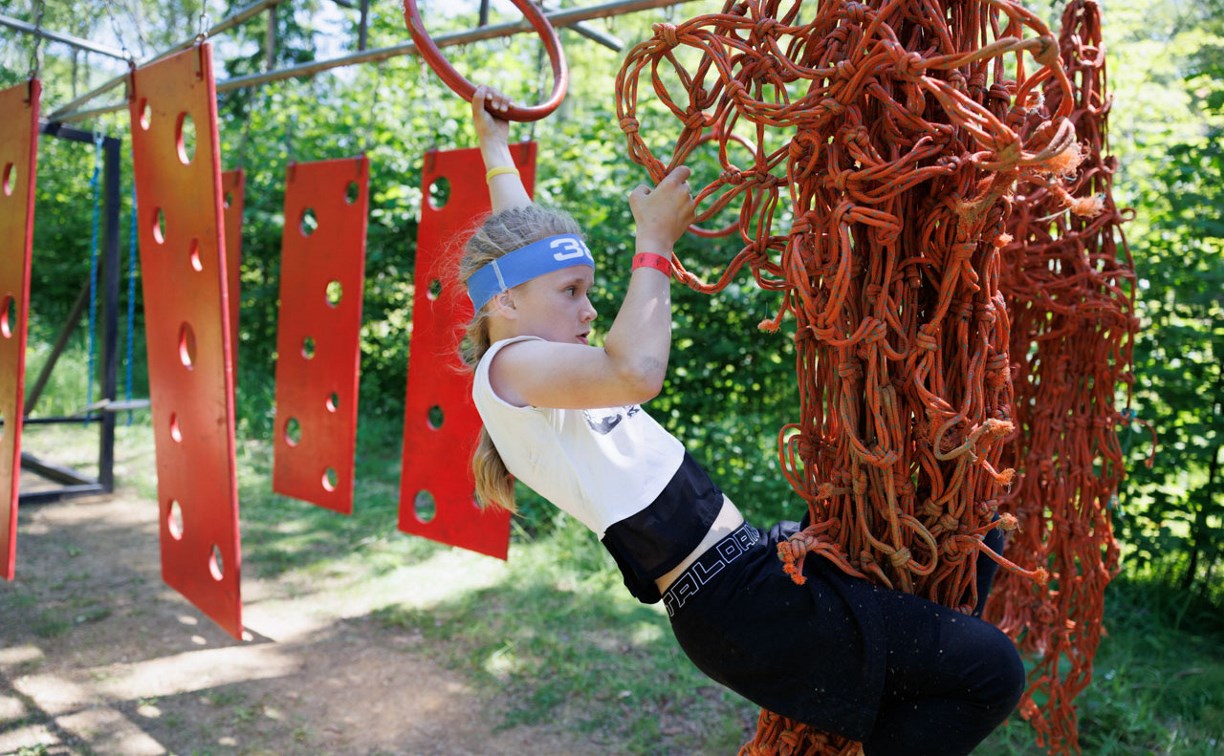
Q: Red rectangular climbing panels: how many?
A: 5